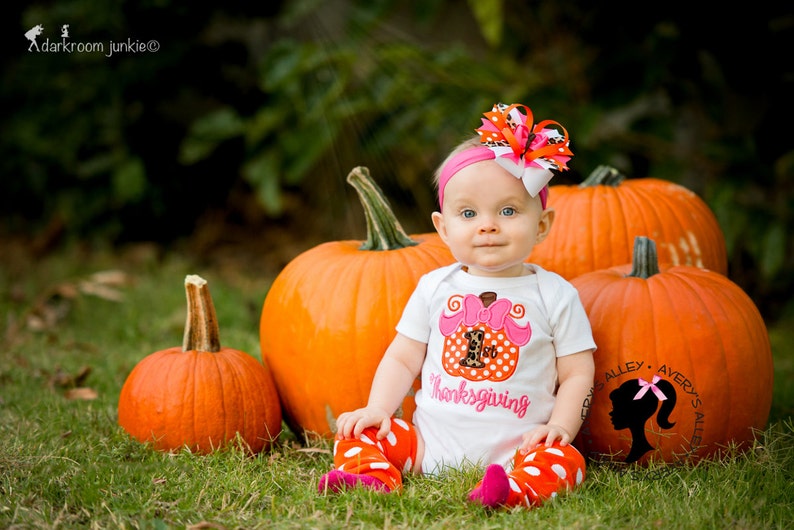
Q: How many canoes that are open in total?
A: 0